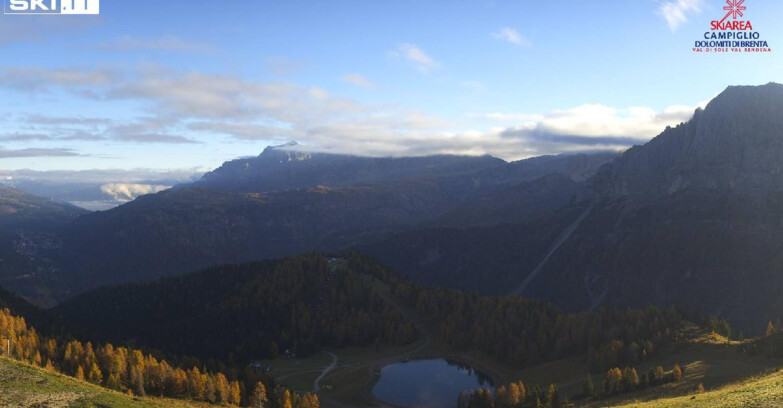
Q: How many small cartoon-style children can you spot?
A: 0